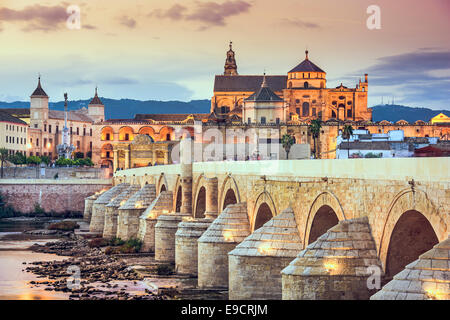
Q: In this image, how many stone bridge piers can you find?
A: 11